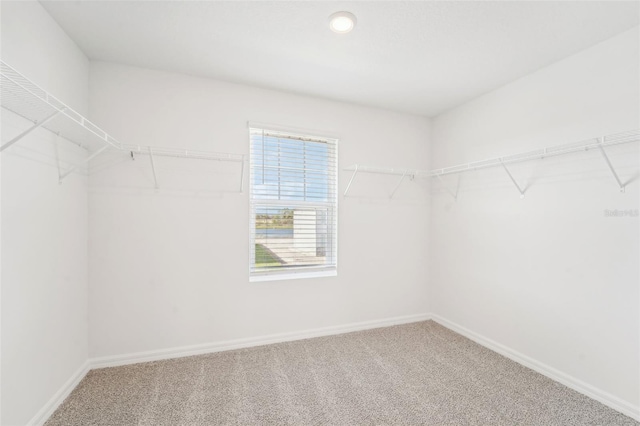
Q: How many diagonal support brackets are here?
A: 9